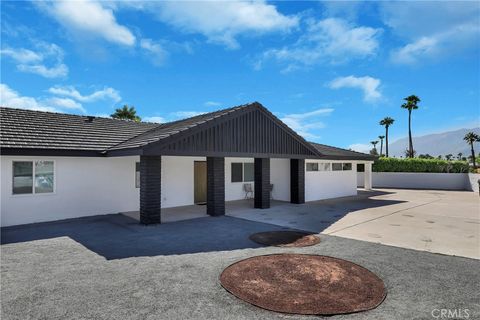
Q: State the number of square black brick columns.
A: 4